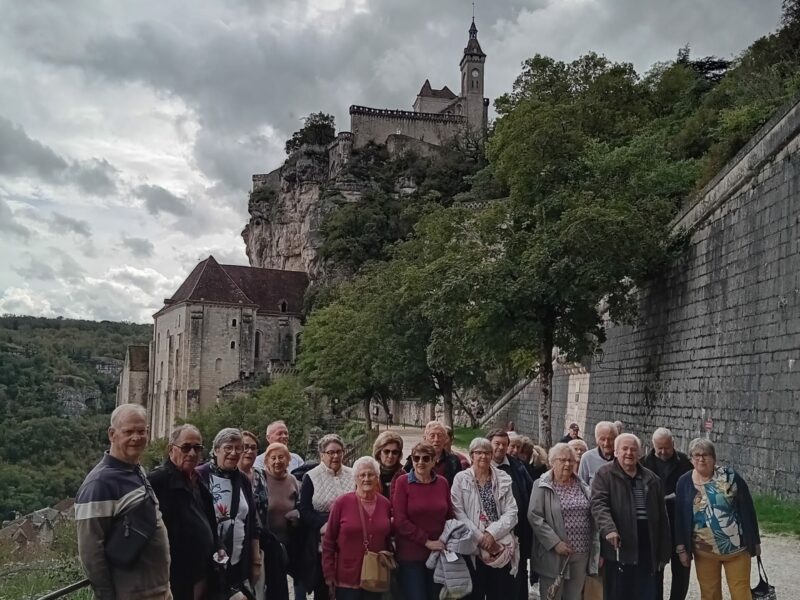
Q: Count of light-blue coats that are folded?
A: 1